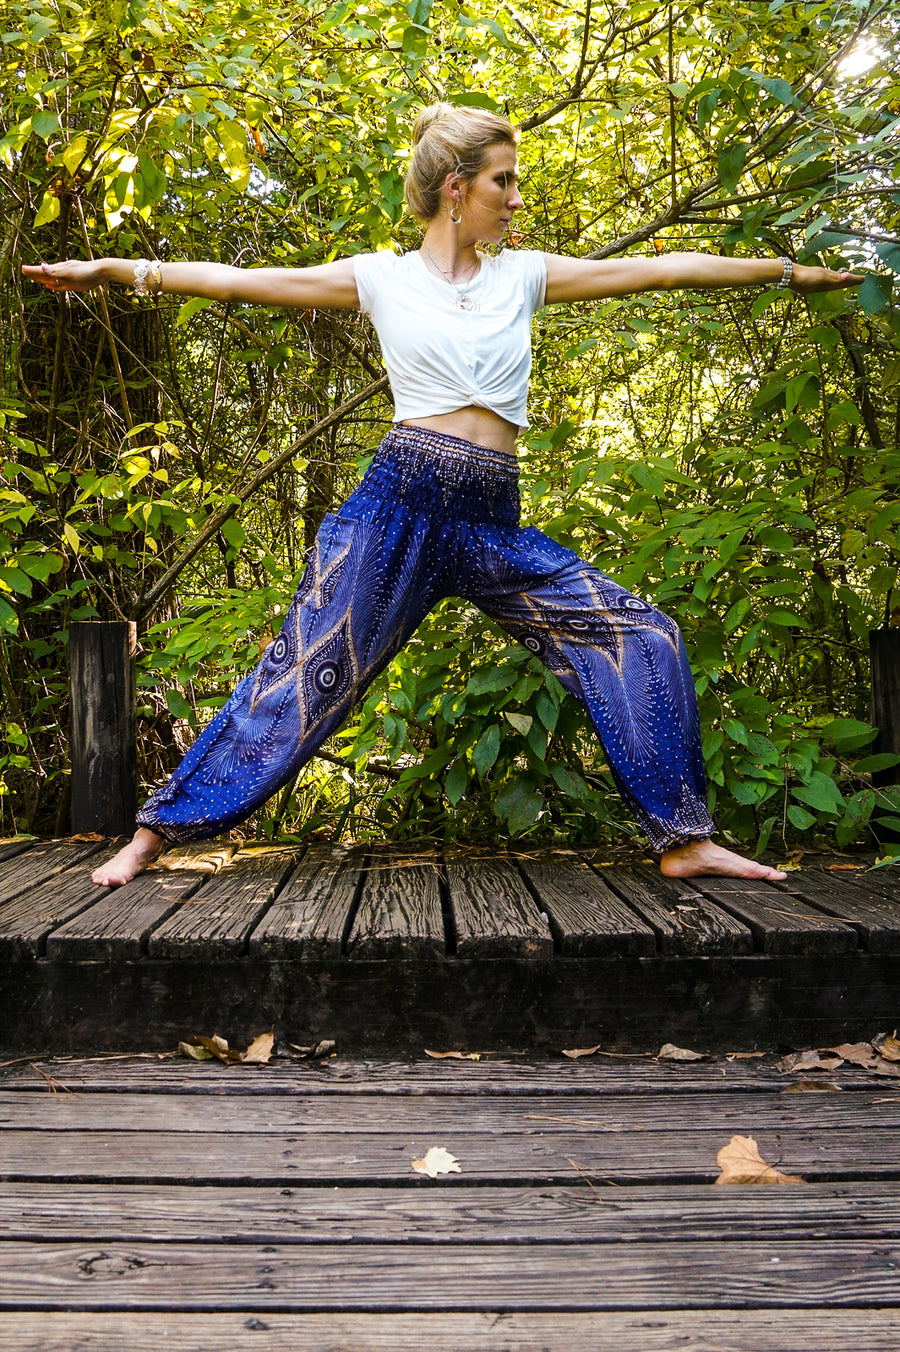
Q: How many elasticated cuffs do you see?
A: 2